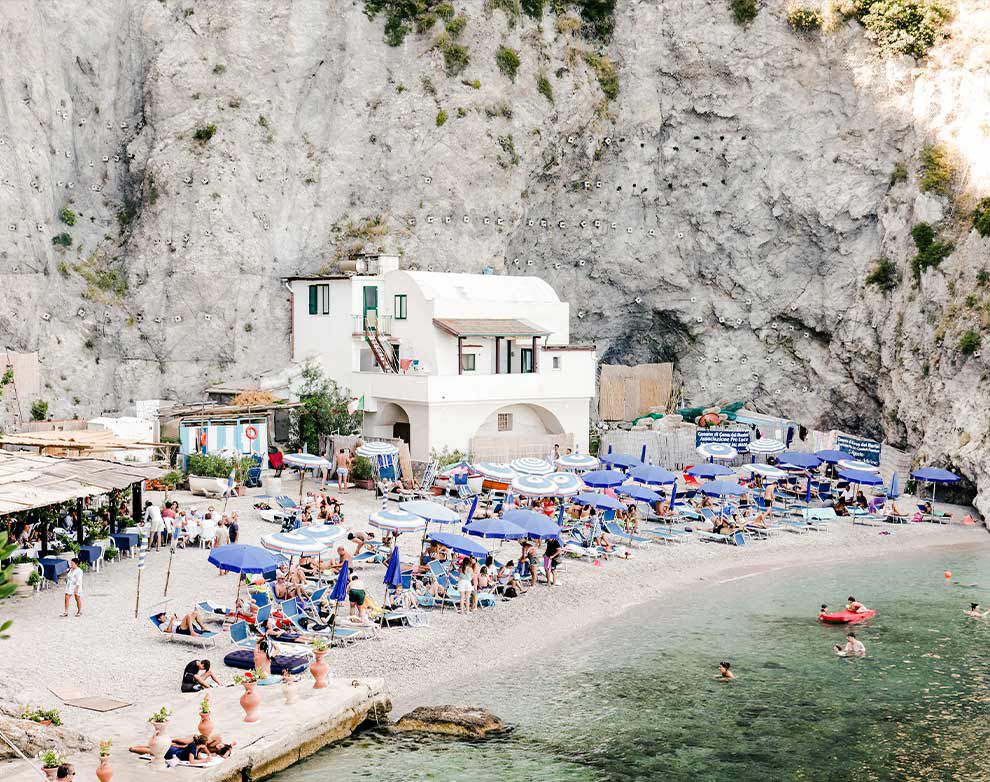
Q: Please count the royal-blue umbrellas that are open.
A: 15